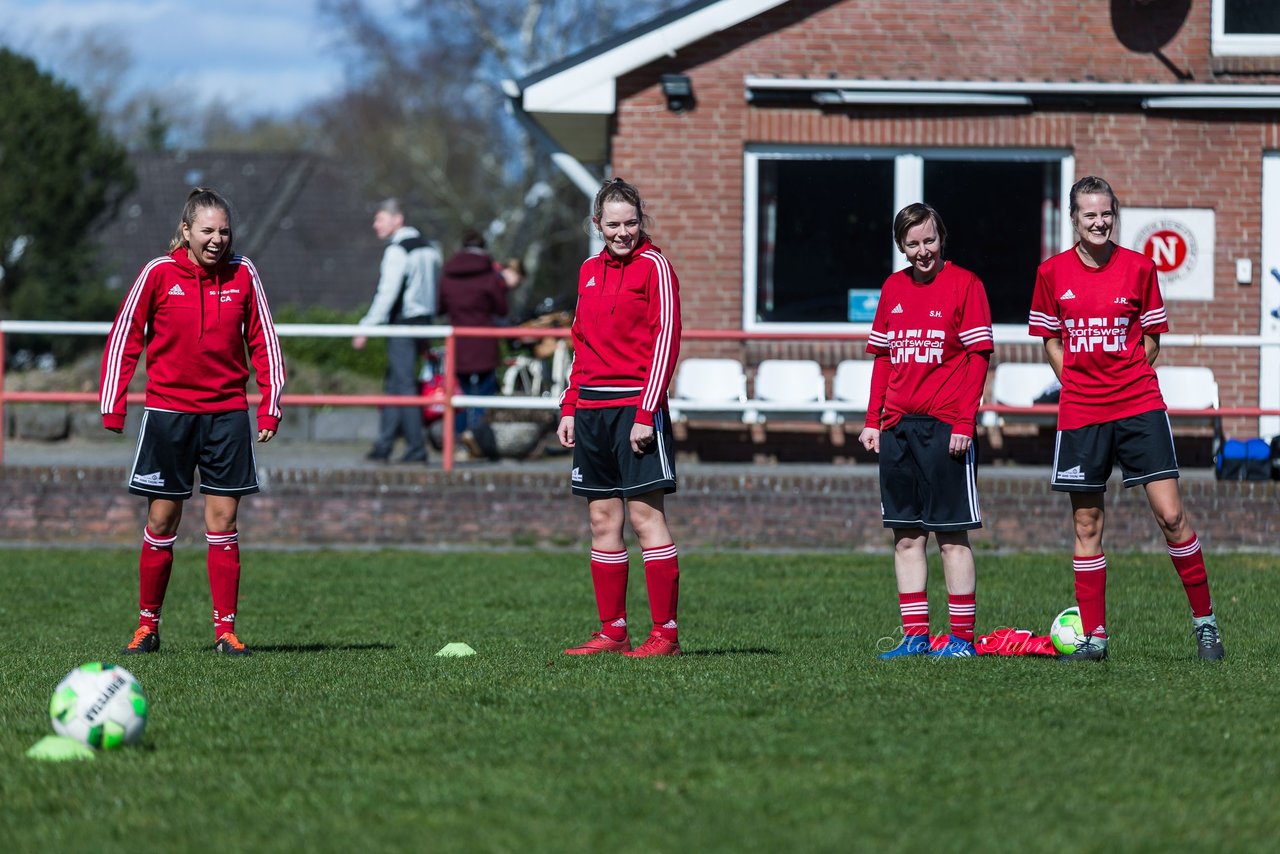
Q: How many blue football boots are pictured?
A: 2